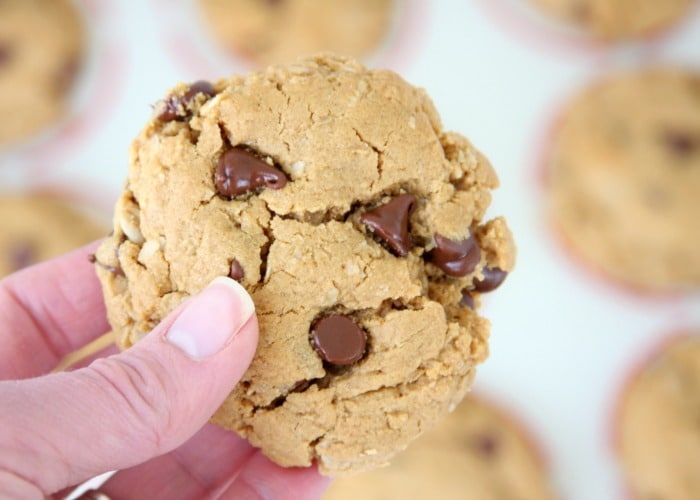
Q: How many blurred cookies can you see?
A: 7